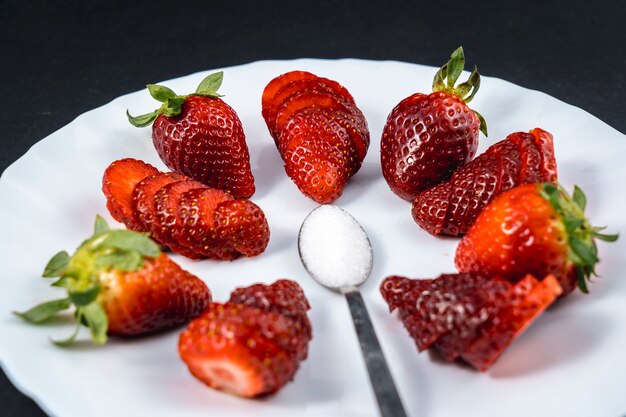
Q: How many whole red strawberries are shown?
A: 4